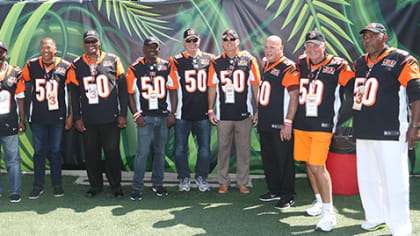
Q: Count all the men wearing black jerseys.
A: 9